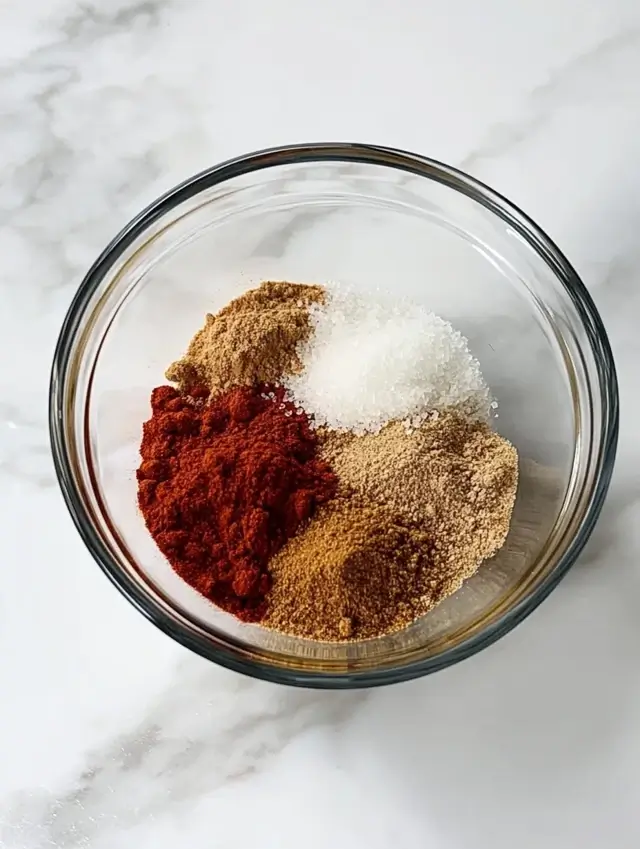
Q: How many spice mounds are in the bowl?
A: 5